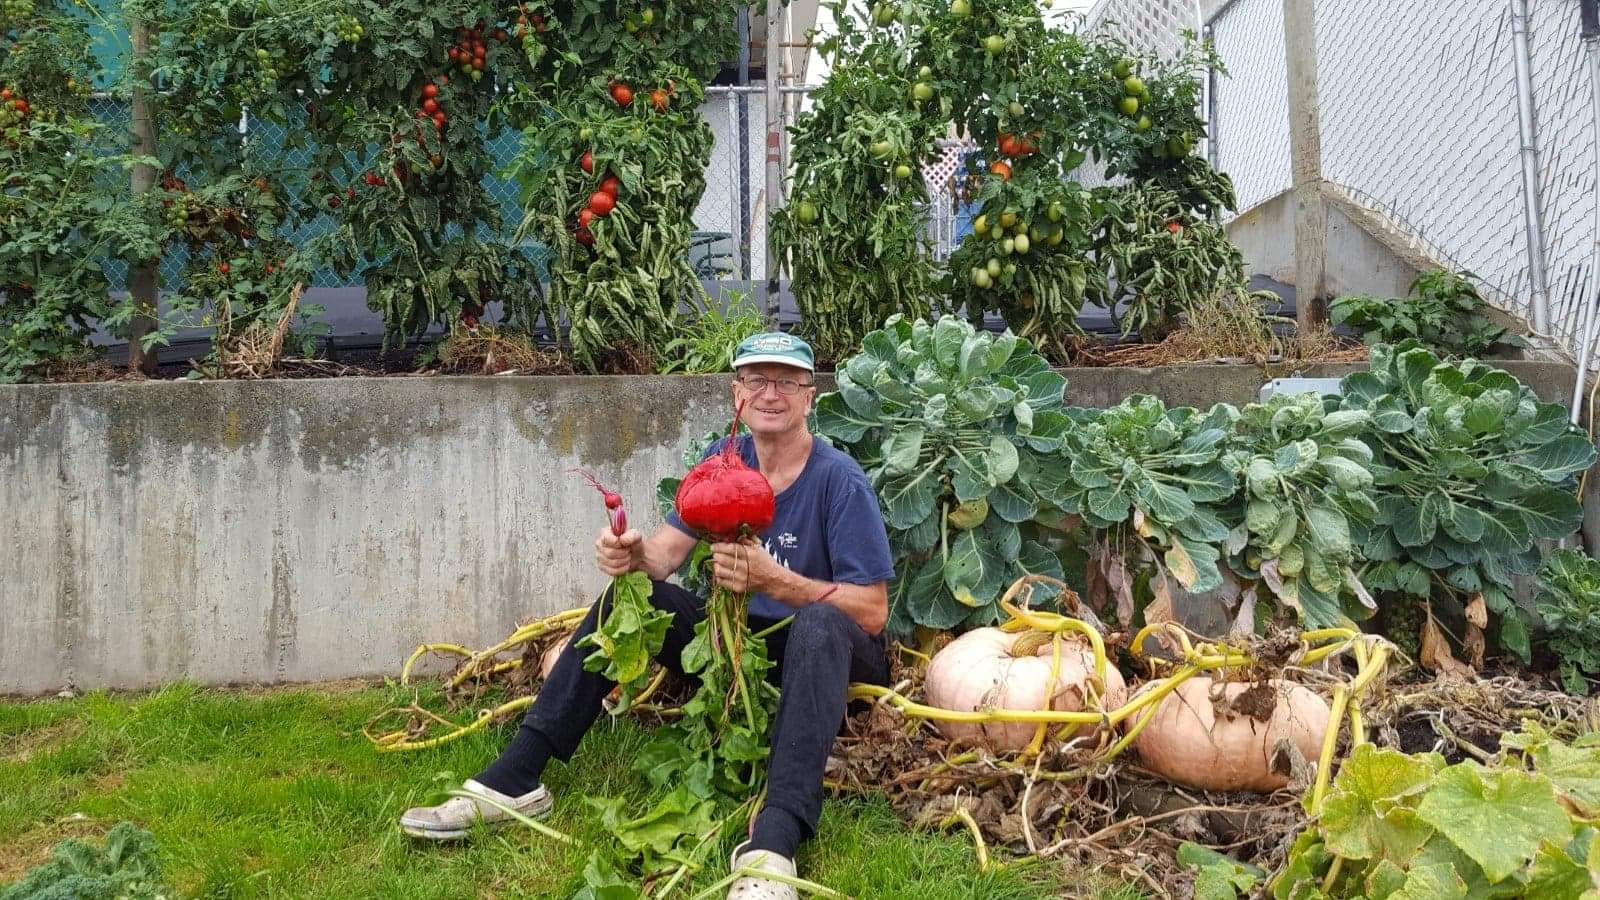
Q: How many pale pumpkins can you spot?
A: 2